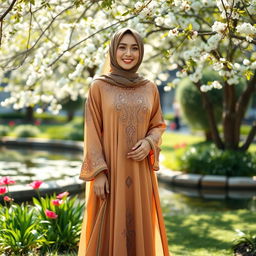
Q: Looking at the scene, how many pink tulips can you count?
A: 7